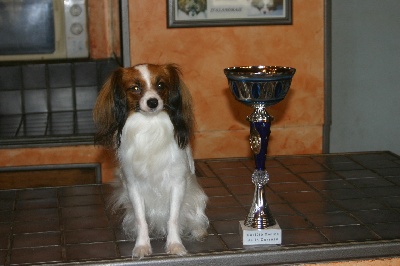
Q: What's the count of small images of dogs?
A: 2